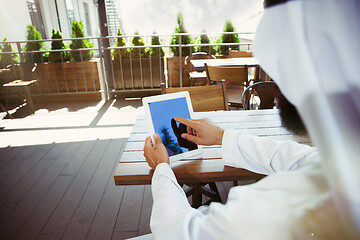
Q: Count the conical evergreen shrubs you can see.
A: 10